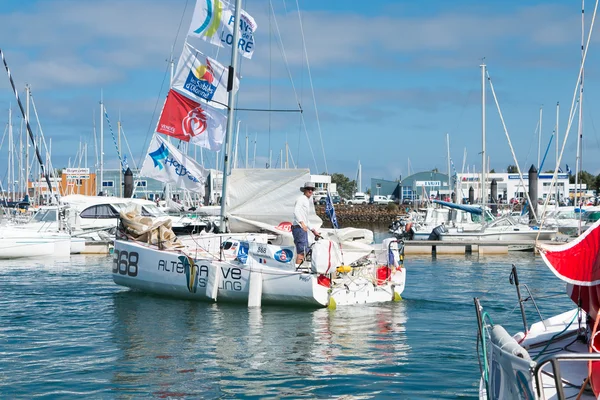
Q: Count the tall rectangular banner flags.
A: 4